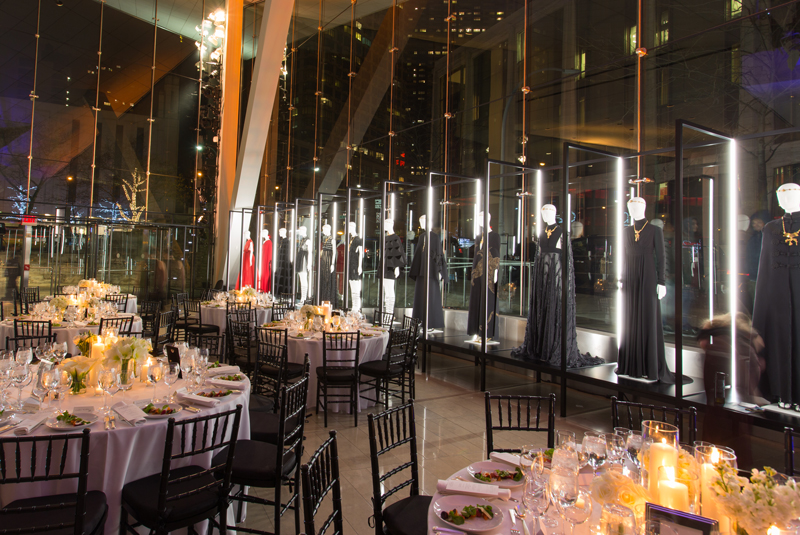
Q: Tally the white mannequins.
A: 12